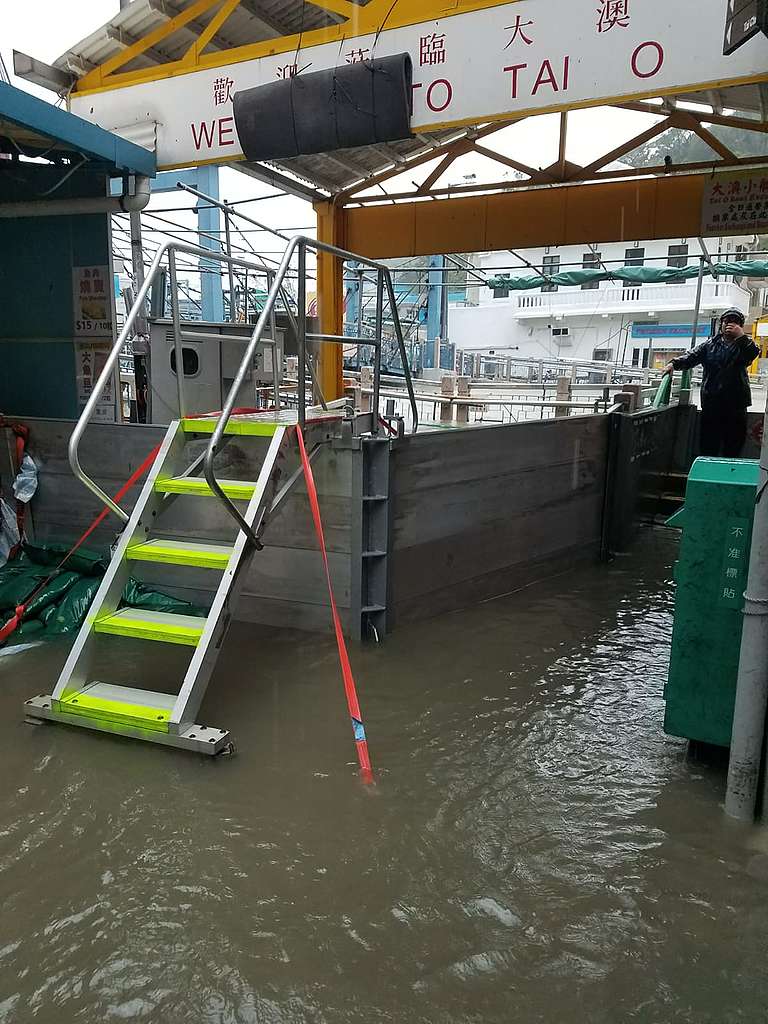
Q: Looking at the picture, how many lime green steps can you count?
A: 5